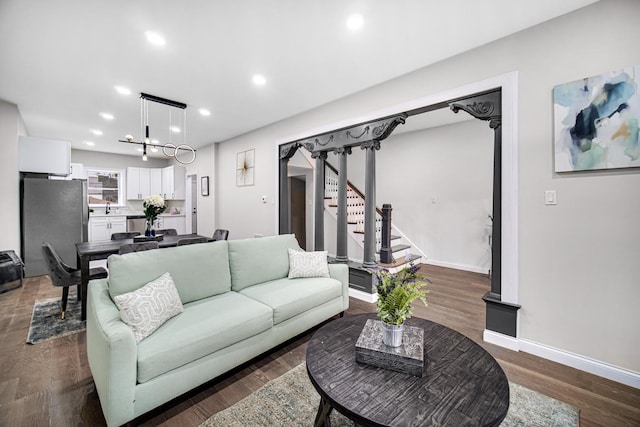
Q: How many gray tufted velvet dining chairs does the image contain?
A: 6